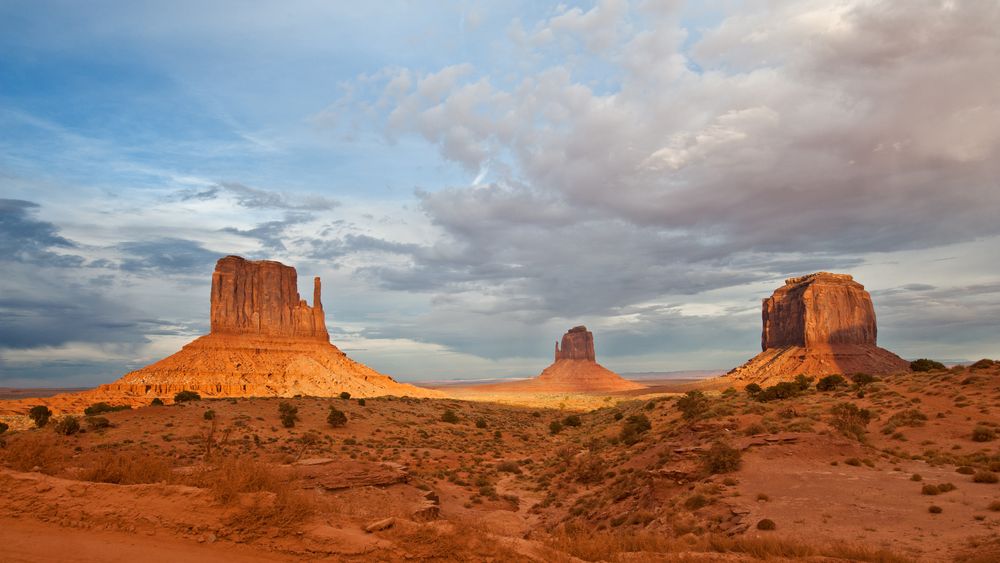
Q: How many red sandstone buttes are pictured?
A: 3